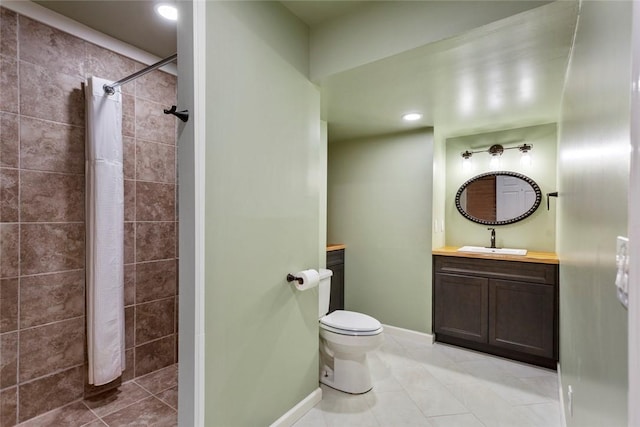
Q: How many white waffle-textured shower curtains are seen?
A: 1